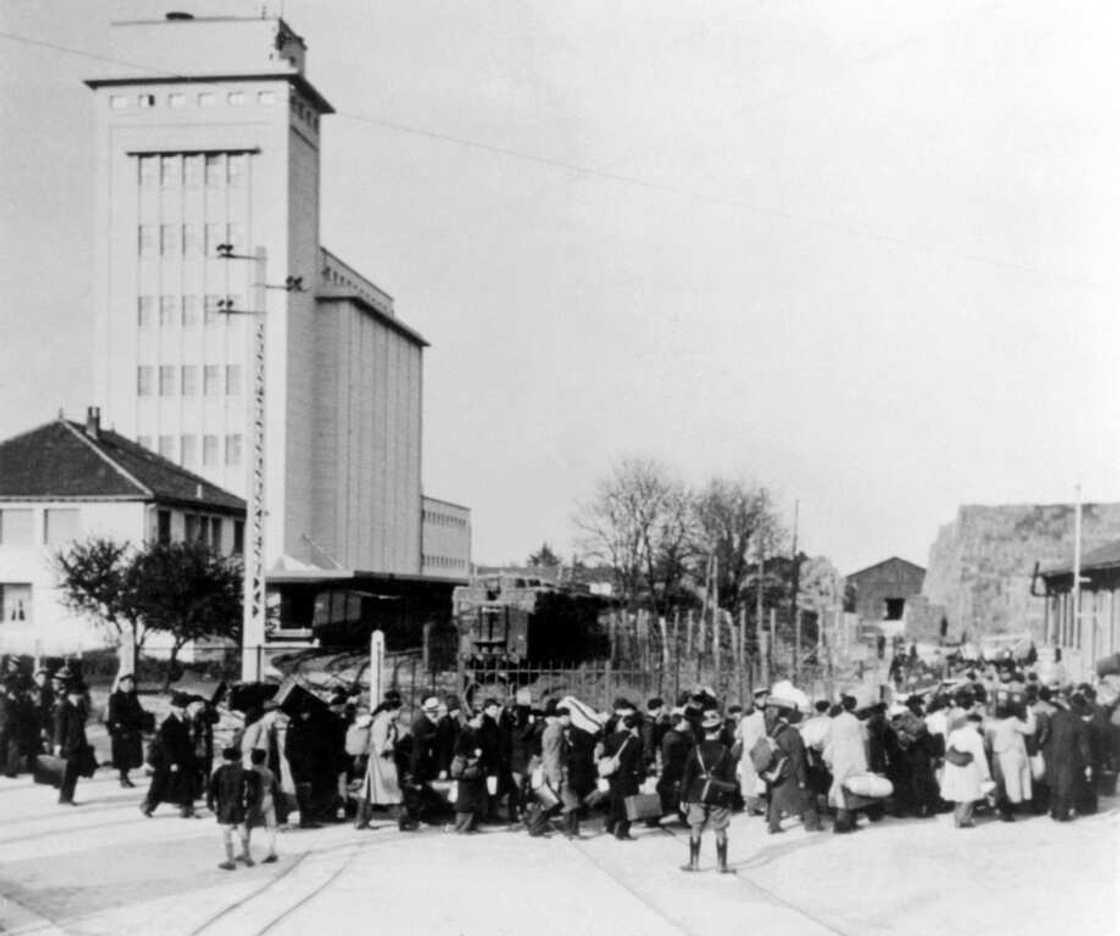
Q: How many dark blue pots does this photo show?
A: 0